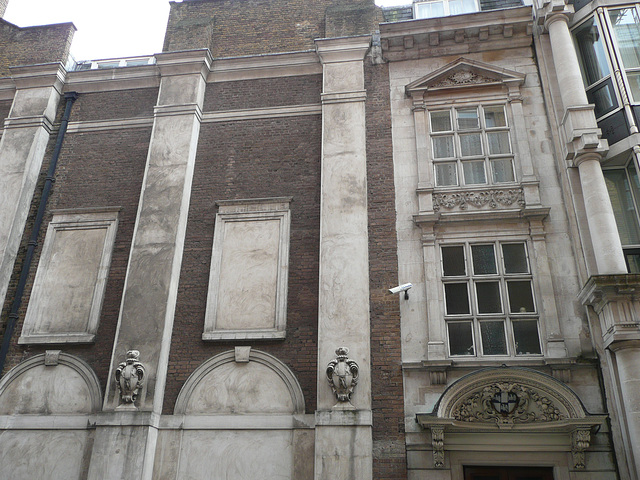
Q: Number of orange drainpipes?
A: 0